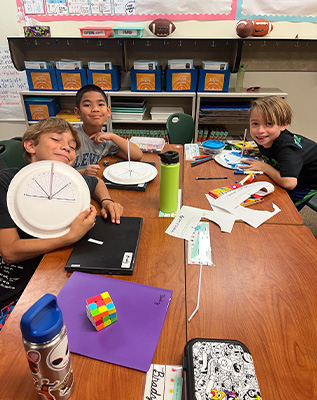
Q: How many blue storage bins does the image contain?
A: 7